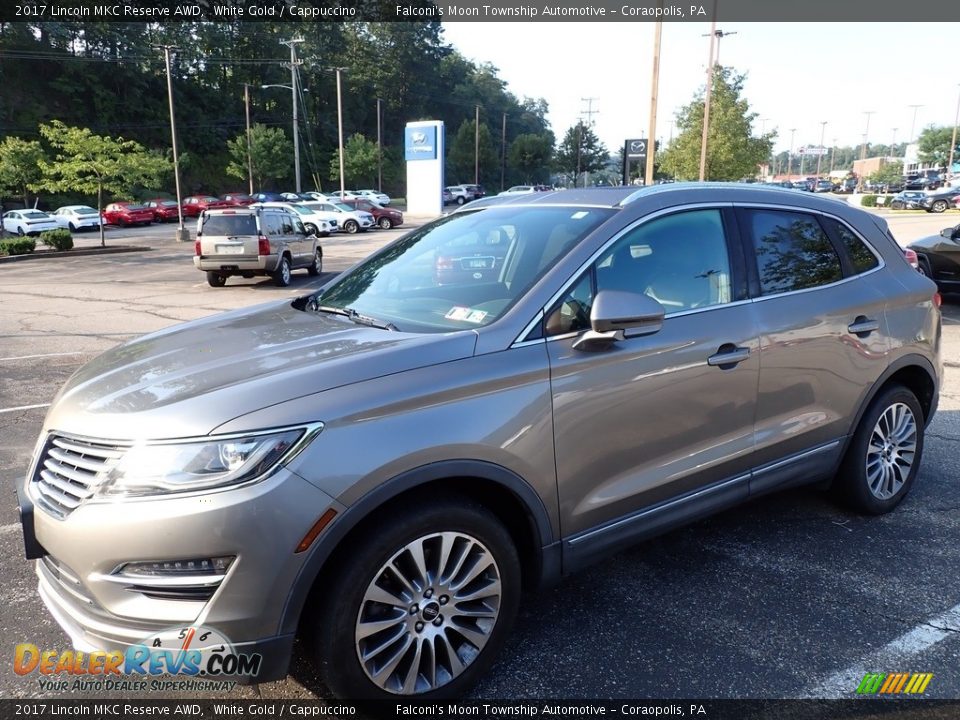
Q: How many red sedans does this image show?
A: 4